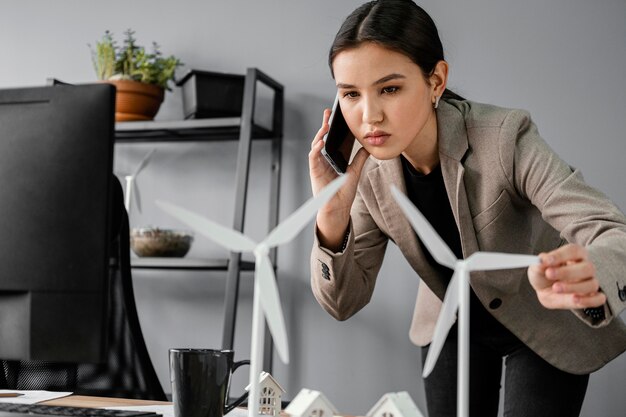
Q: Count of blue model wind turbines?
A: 0